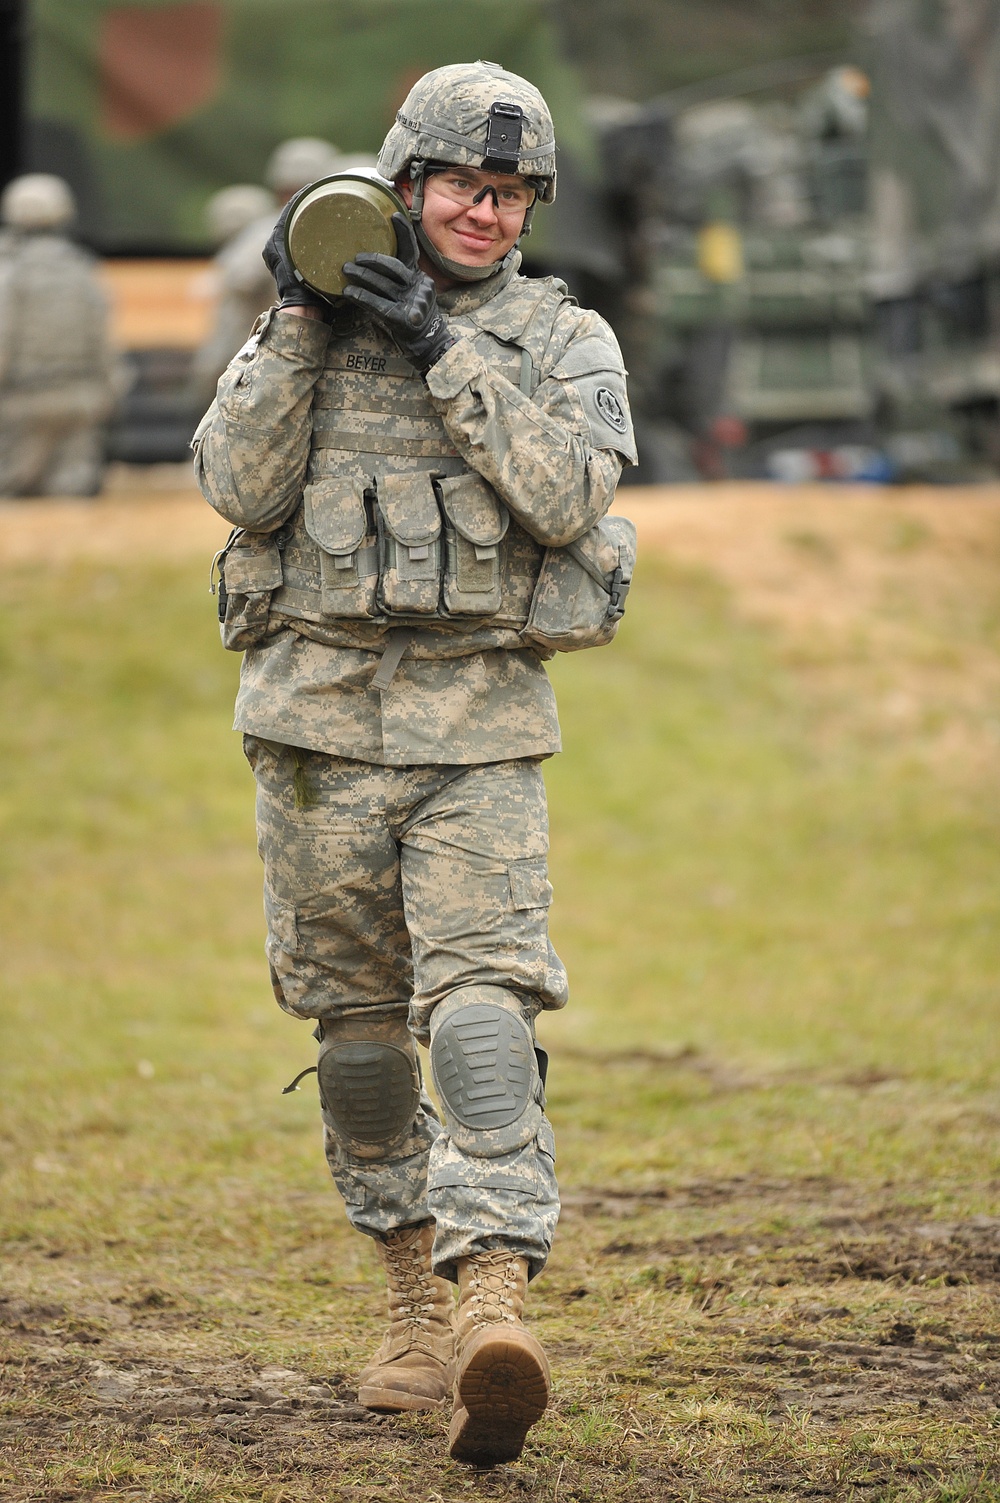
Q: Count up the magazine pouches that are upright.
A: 3